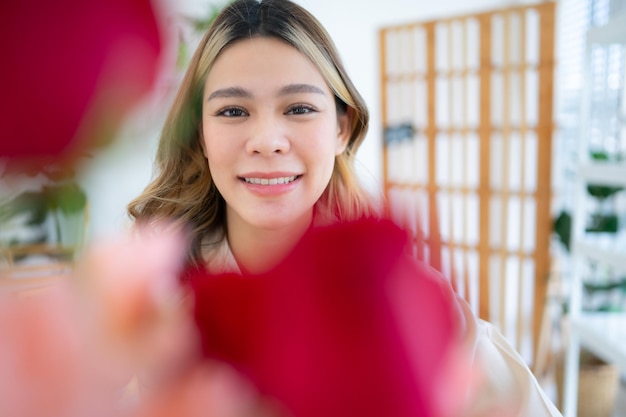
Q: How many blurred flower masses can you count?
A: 3